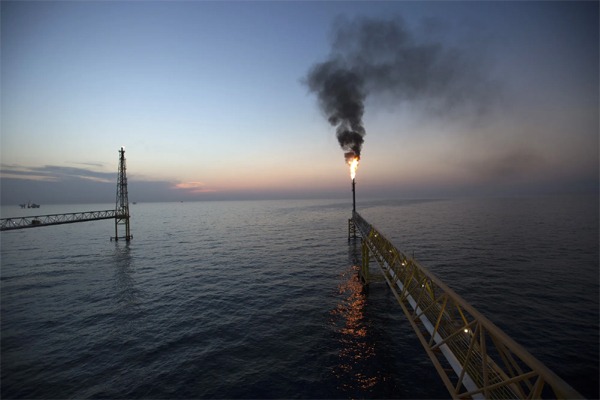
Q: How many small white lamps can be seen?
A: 5